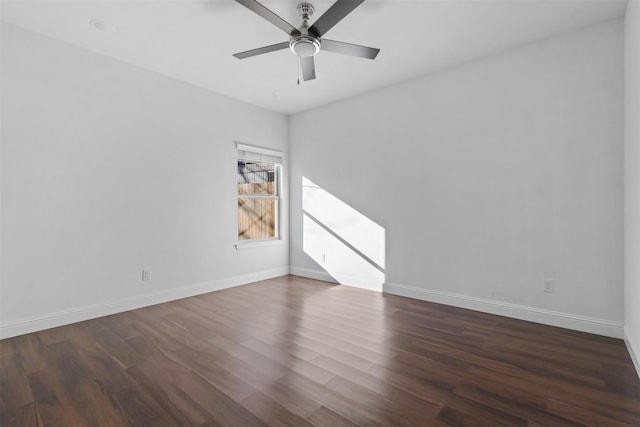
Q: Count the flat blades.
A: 5